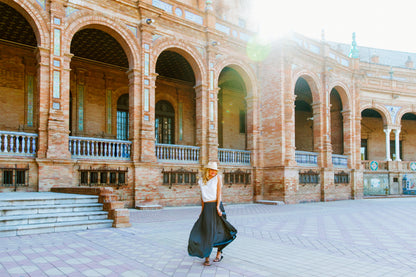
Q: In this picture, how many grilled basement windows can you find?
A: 6